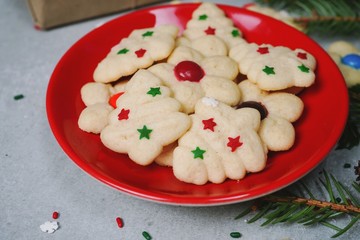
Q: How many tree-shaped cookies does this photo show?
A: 5